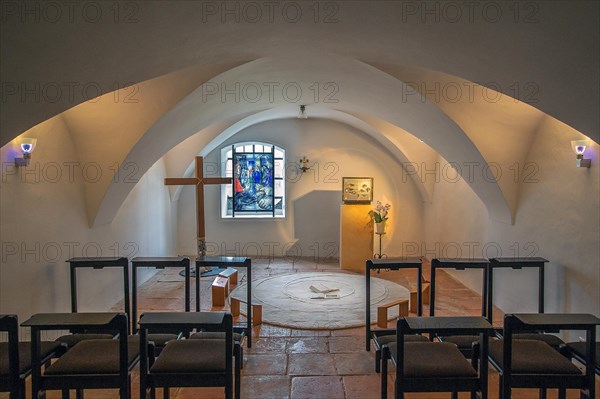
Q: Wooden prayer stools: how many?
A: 5